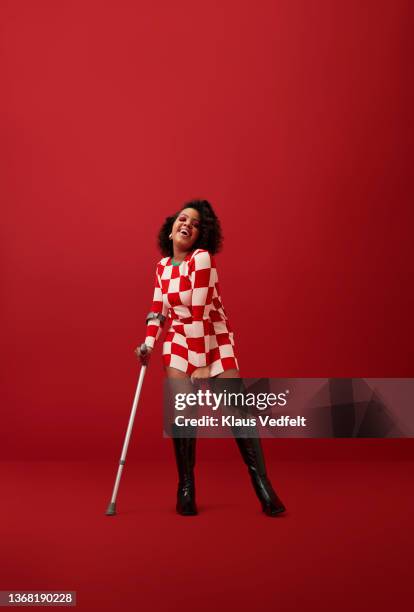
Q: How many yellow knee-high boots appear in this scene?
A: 0